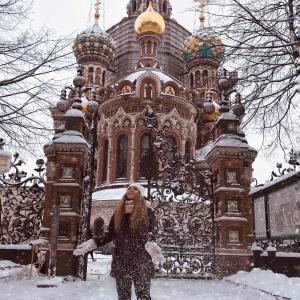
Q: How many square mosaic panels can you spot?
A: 5